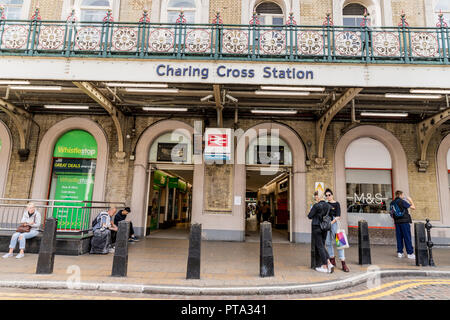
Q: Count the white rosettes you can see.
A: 12